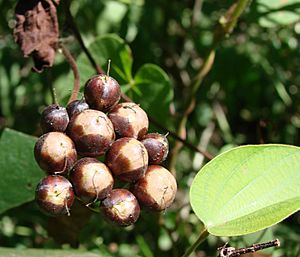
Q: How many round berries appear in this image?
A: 12